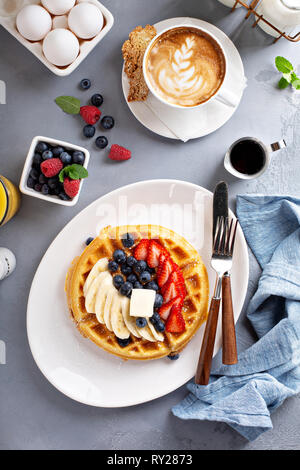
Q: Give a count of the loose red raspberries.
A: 2